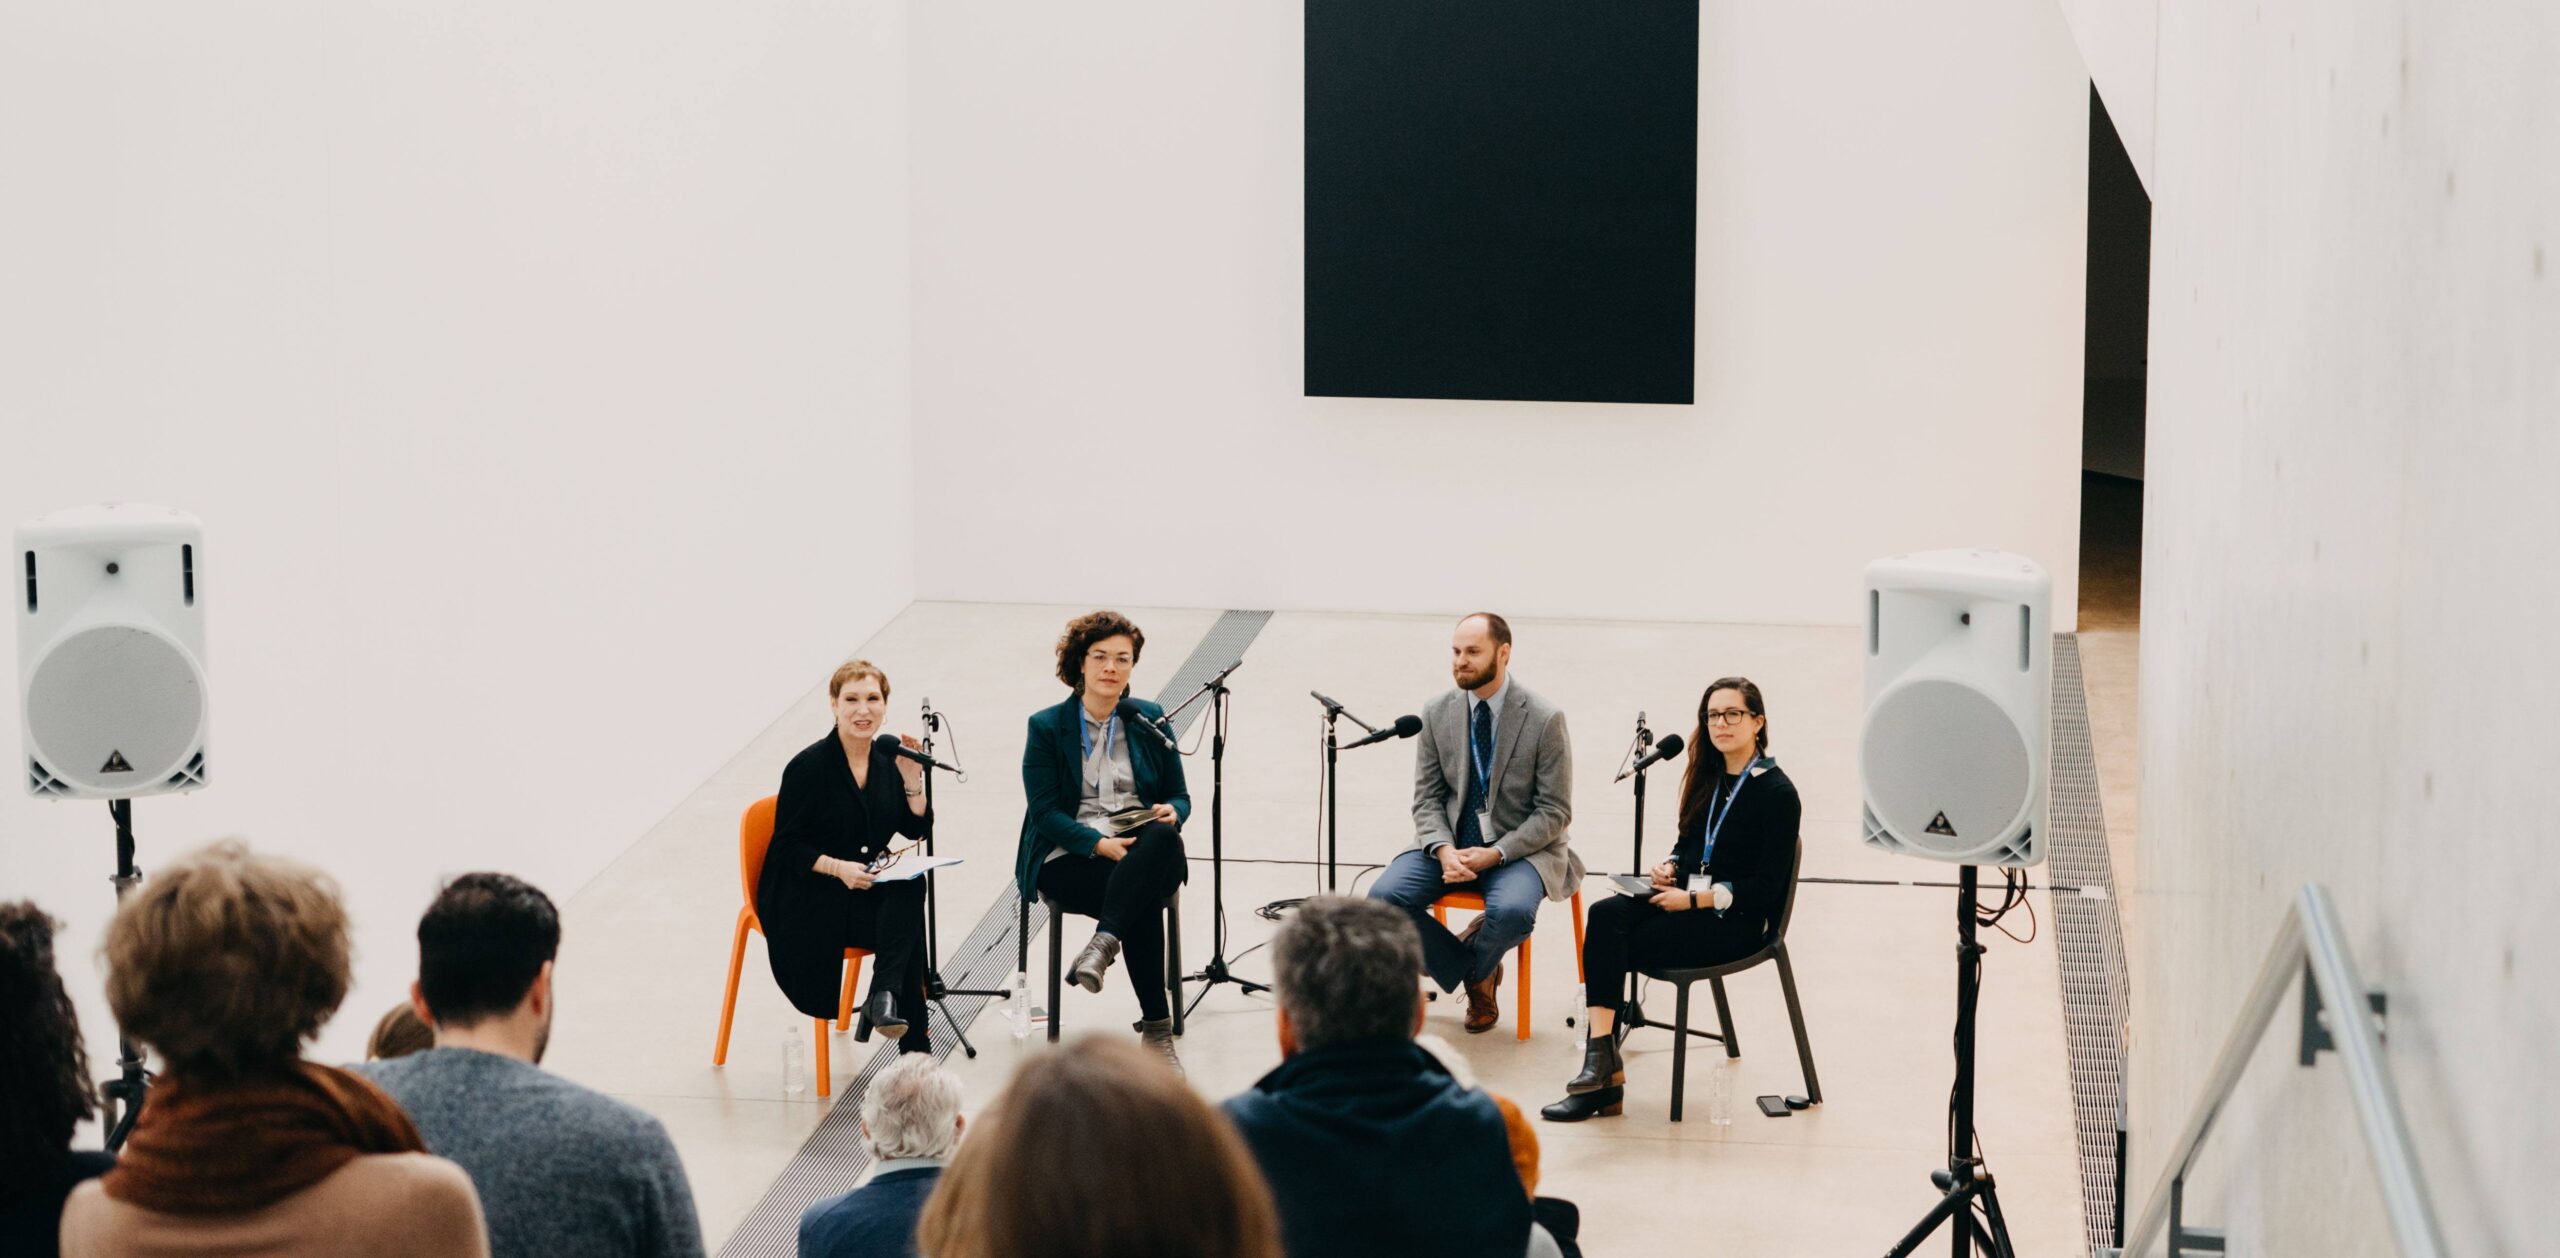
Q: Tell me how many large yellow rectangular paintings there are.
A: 0